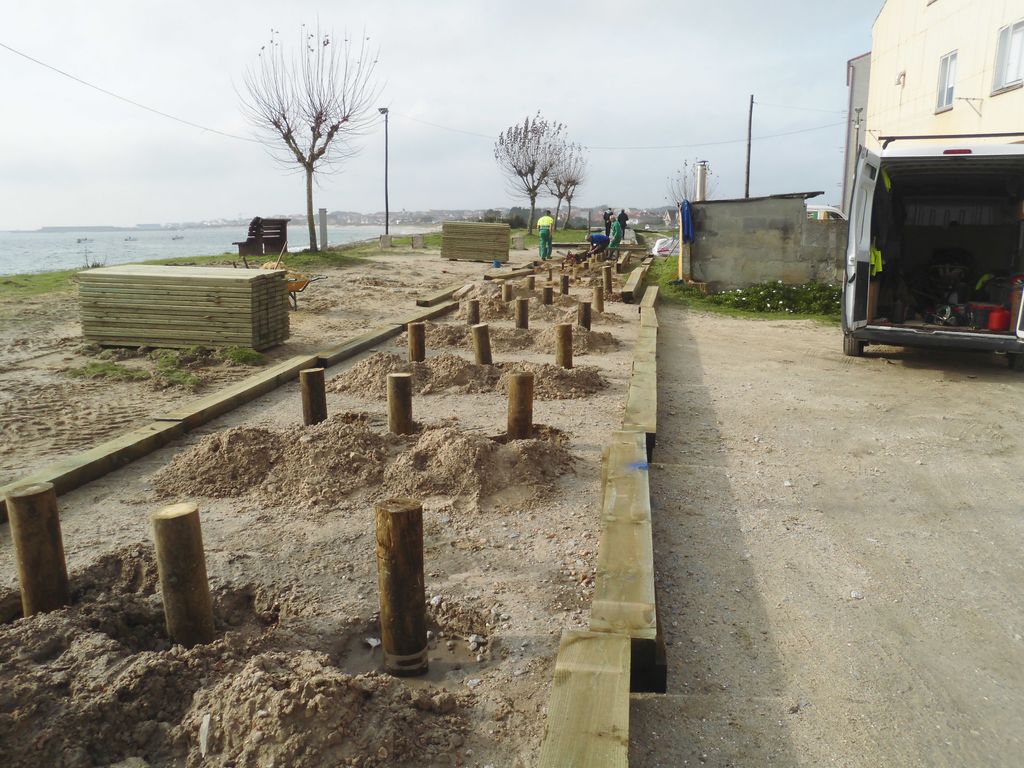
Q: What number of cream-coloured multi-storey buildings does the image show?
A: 1